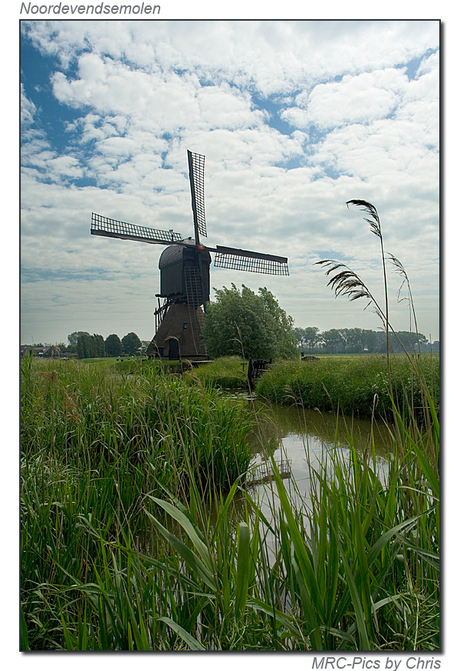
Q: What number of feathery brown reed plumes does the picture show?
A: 3